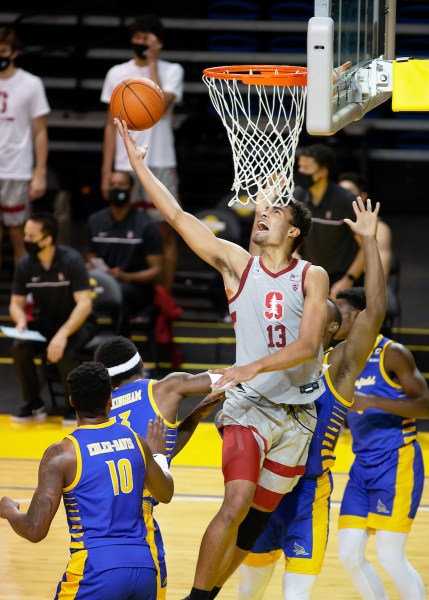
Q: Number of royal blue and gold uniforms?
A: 4